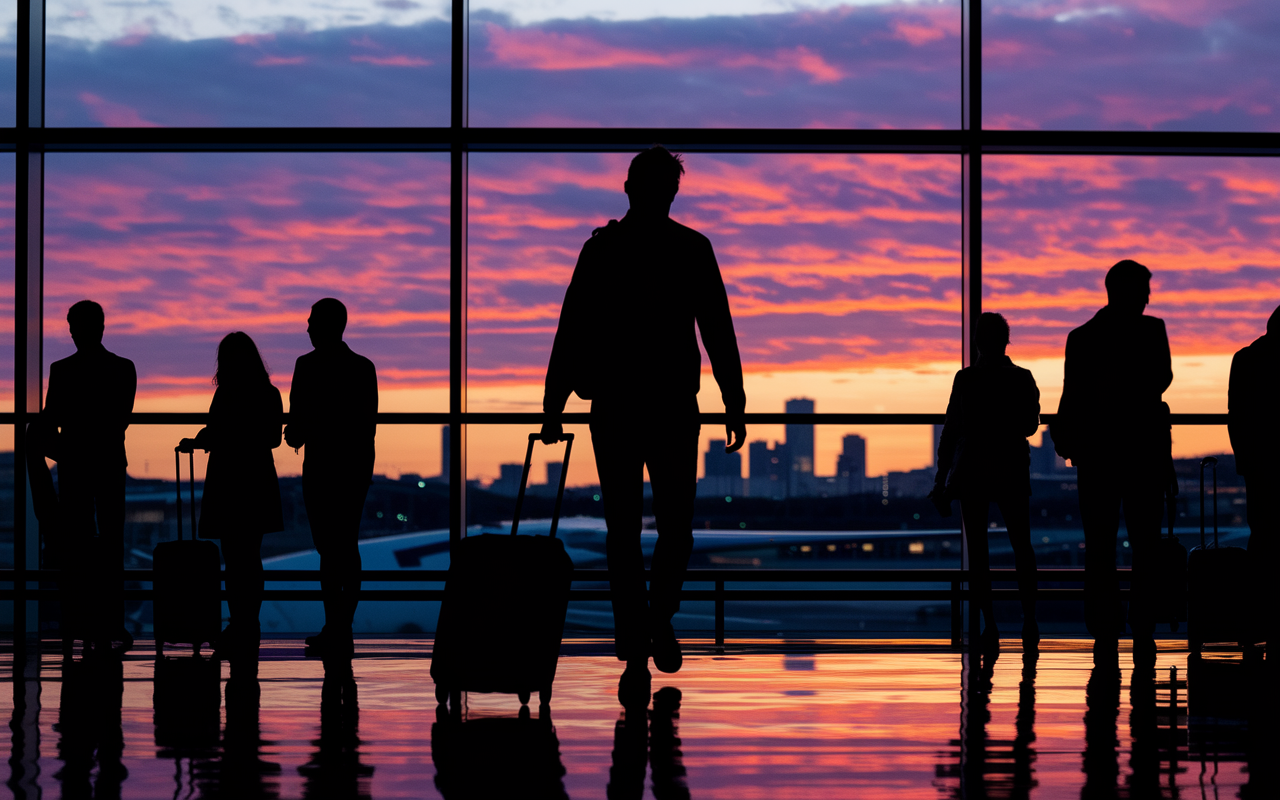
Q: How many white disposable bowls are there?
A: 0